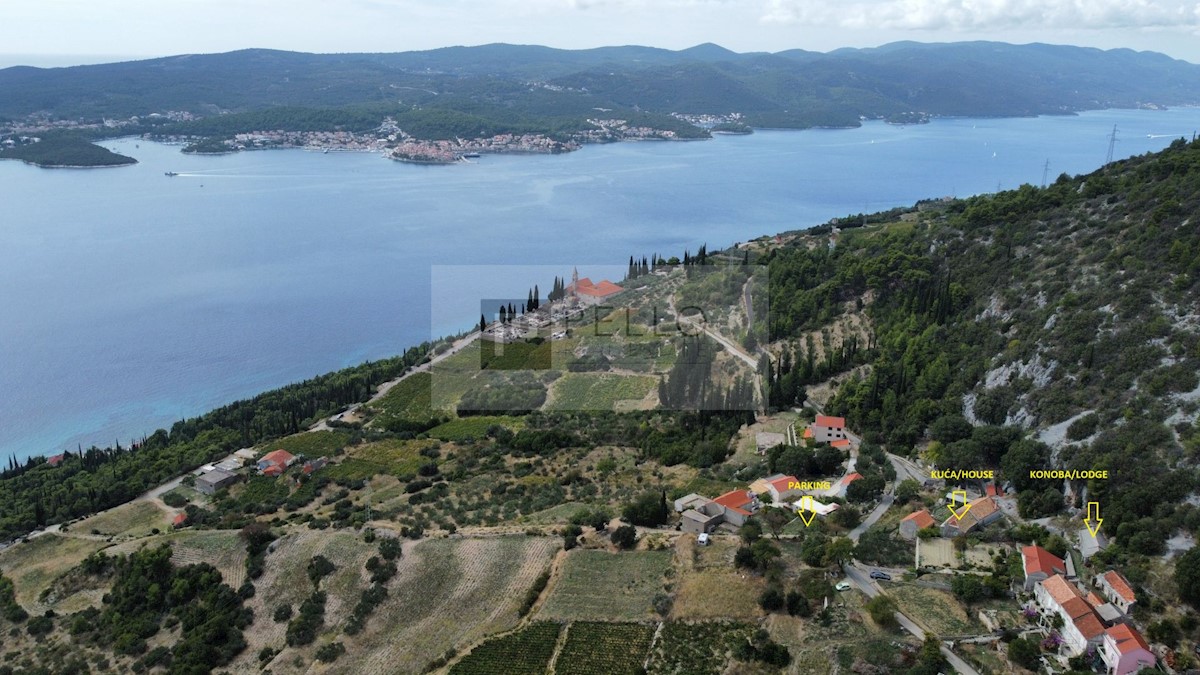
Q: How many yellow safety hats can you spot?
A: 0